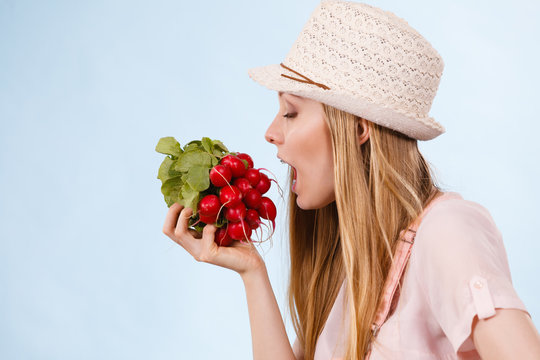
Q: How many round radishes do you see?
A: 15